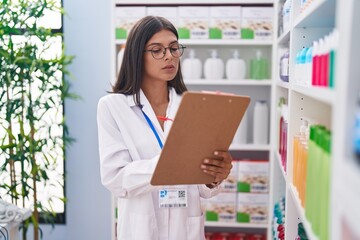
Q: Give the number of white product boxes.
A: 9